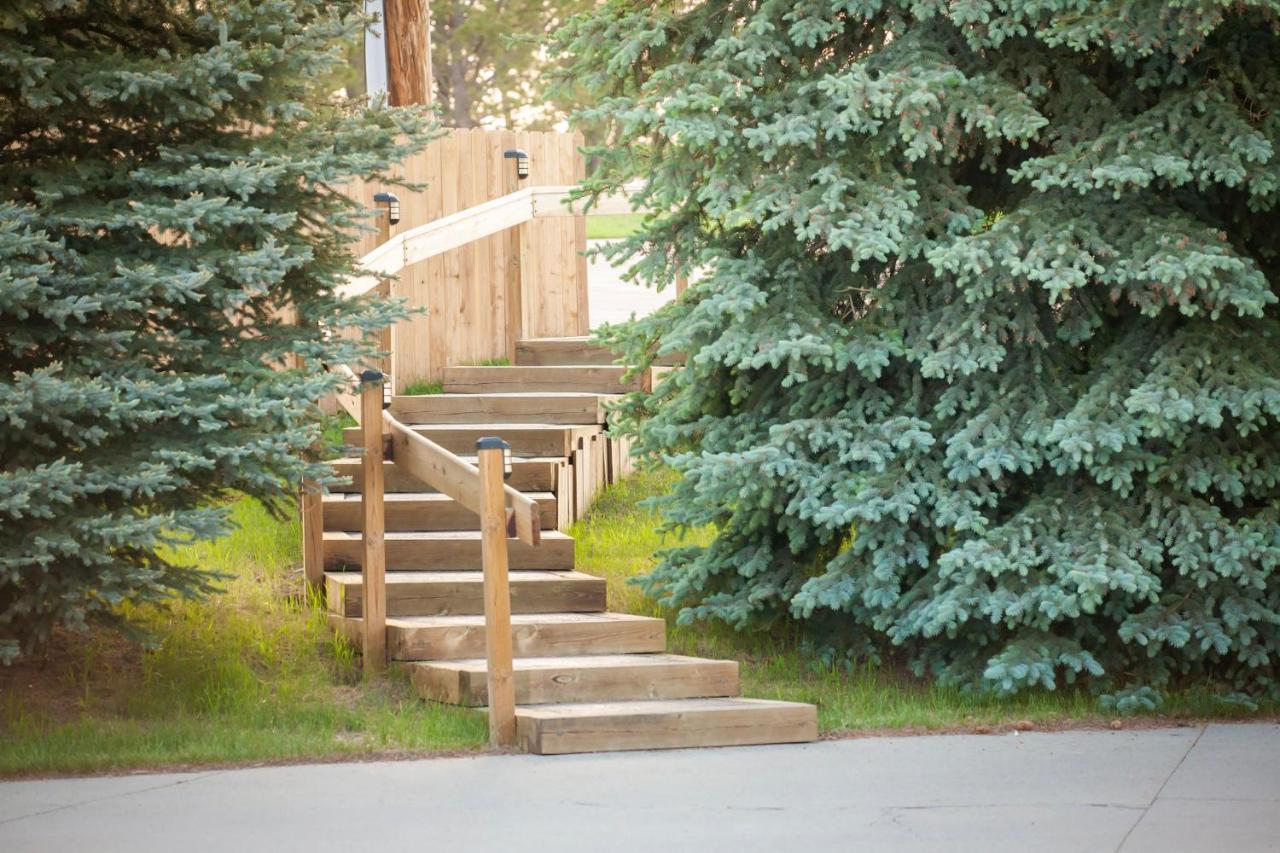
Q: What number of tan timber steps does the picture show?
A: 11